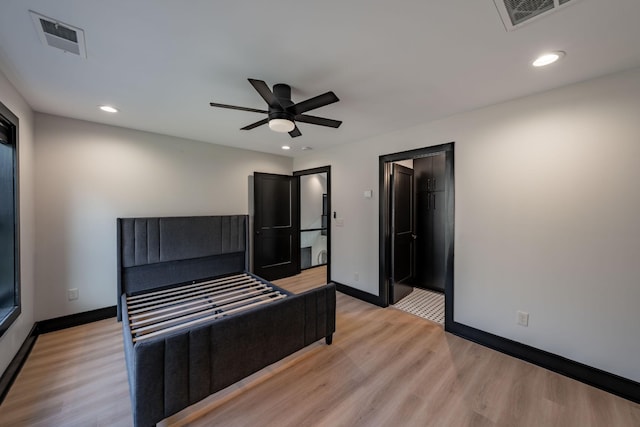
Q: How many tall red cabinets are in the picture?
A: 0